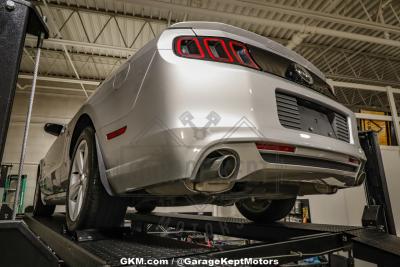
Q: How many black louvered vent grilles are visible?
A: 2